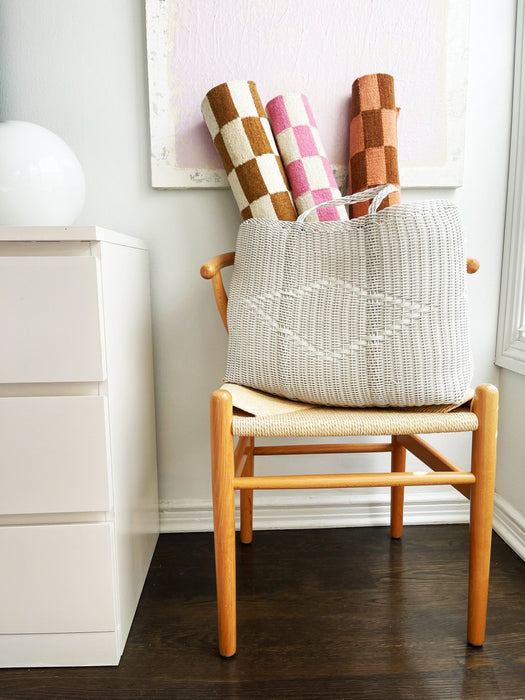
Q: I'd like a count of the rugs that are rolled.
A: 3